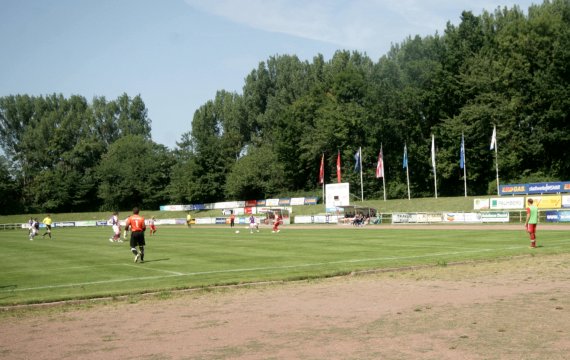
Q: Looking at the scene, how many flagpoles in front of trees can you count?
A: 8